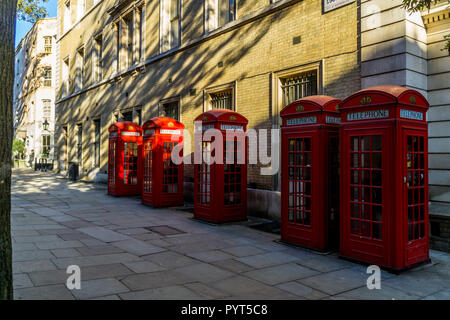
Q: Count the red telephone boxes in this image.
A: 5